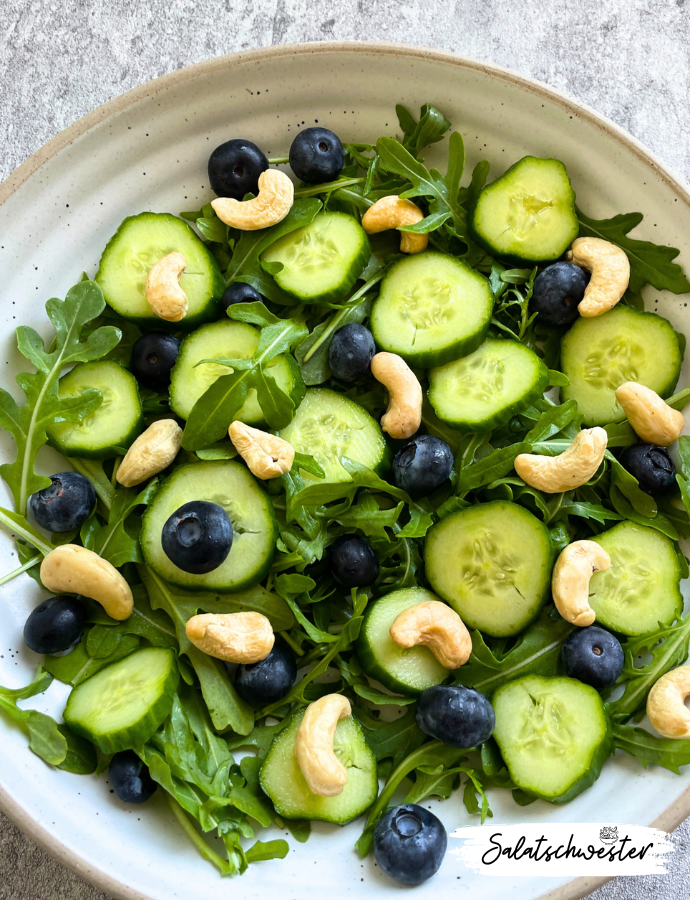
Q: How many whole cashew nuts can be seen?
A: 14